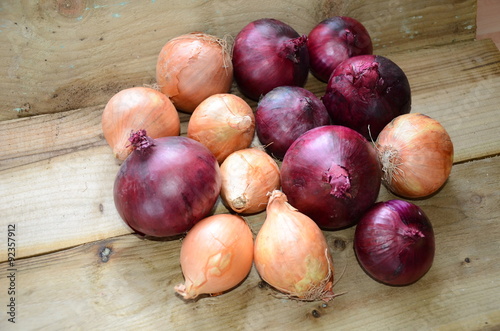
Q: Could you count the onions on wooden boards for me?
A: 14